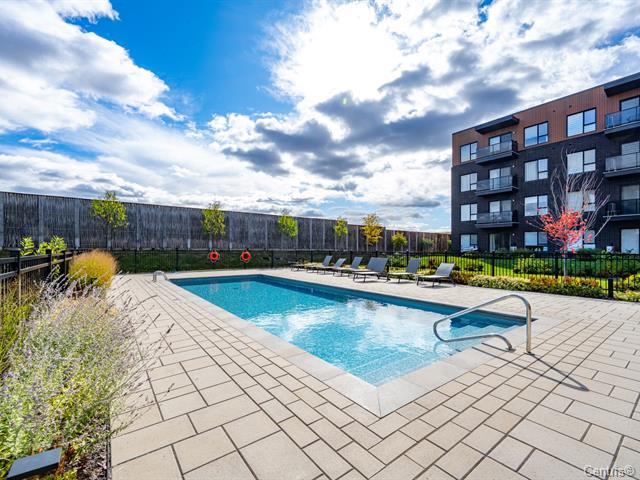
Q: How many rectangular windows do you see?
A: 12